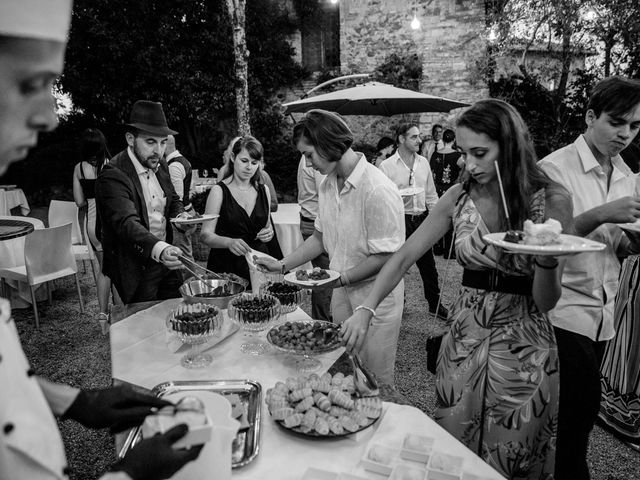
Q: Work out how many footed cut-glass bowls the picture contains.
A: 3